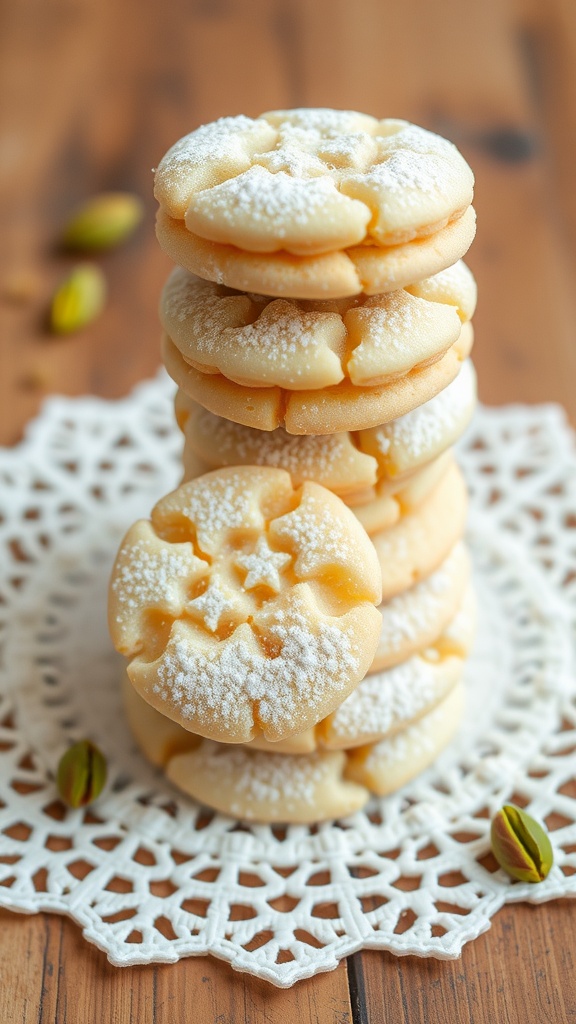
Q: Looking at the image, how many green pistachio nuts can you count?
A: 4